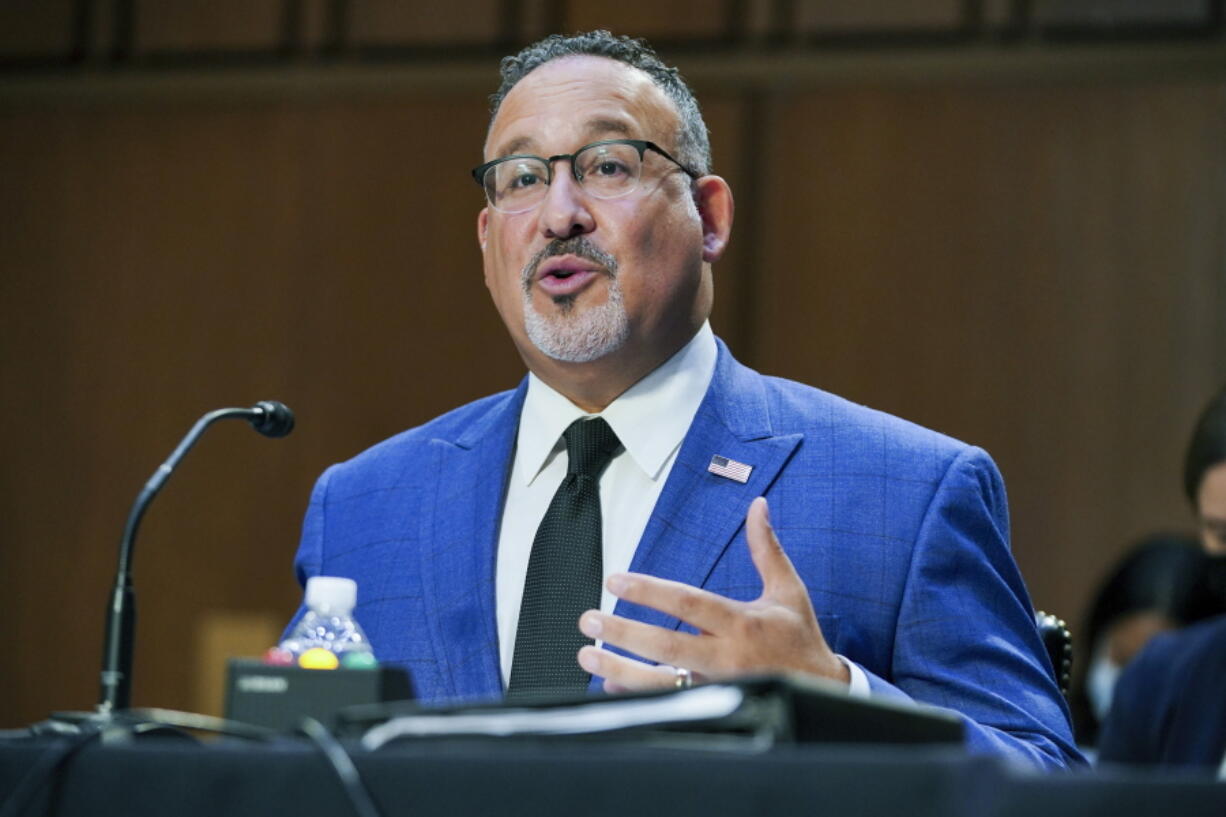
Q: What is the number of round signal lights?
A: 3